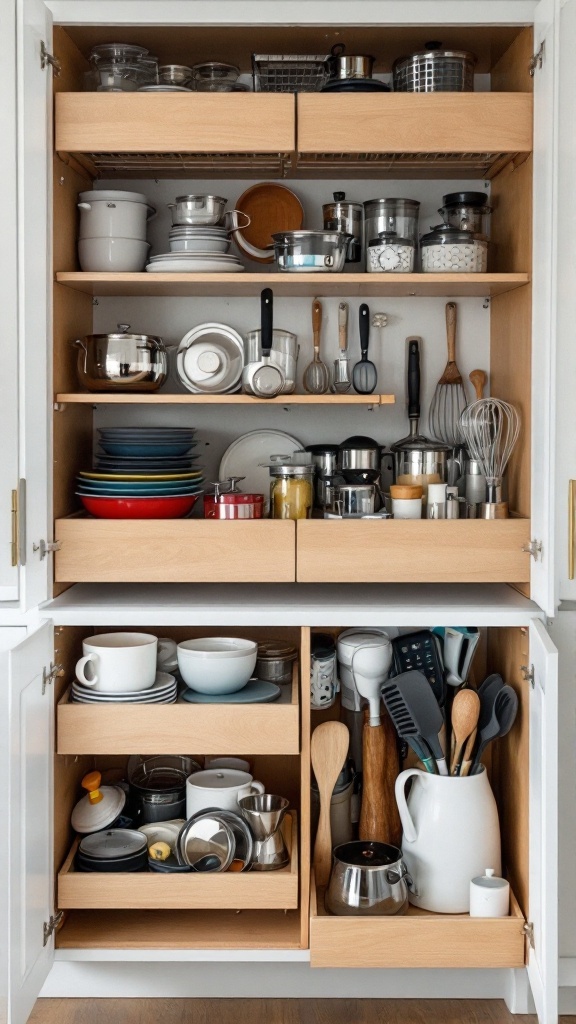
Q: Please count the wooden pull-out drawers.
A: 7